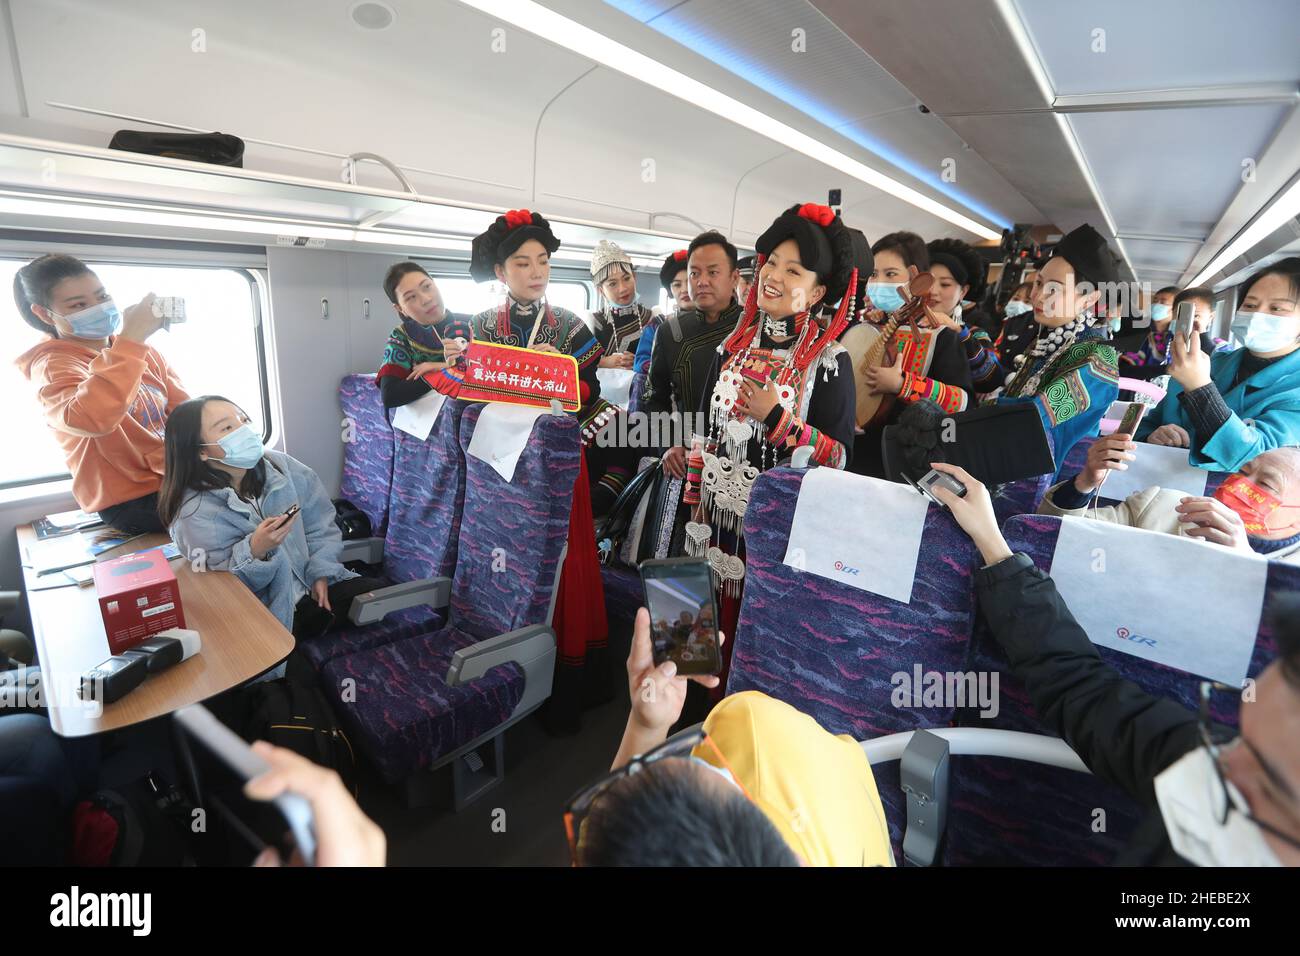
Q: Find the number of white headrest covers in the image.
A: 6